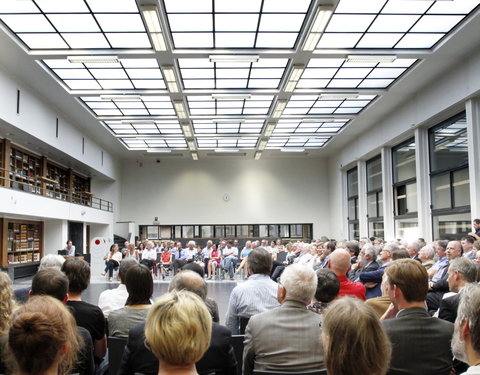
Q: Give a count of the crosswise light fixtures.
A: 15